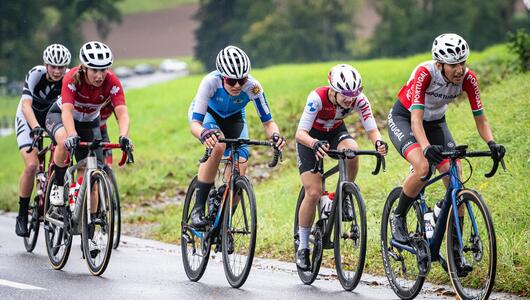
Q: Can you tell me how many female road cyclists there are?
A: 5